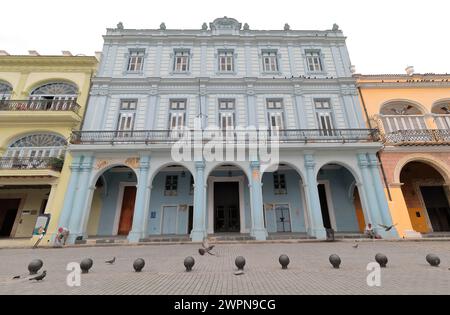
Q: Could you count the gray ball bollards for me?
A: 9